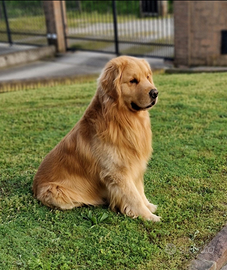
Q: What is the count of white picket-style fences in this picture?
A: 0